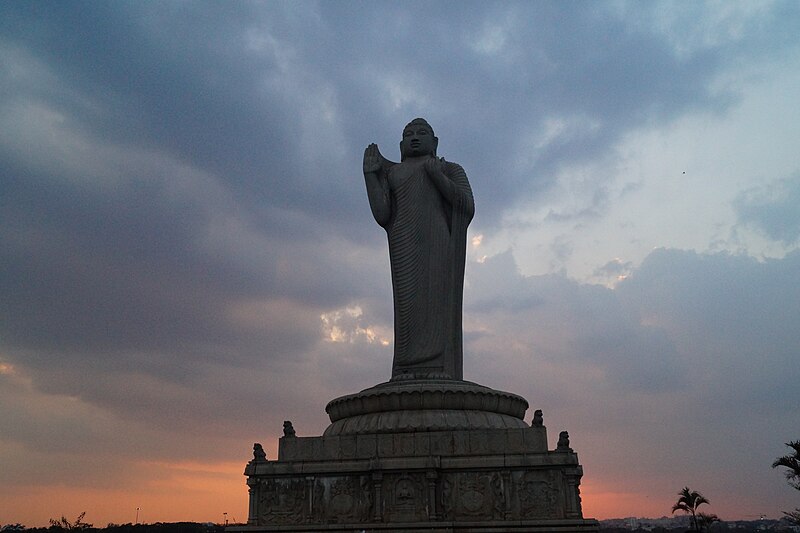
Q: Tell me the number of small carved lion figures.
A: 4